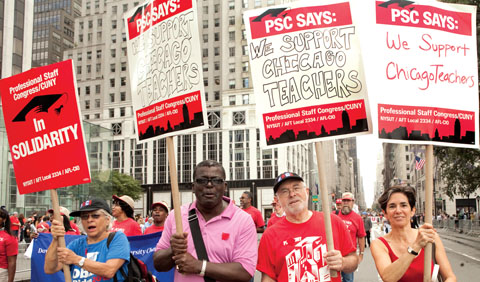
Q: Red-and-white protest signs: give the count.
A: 4